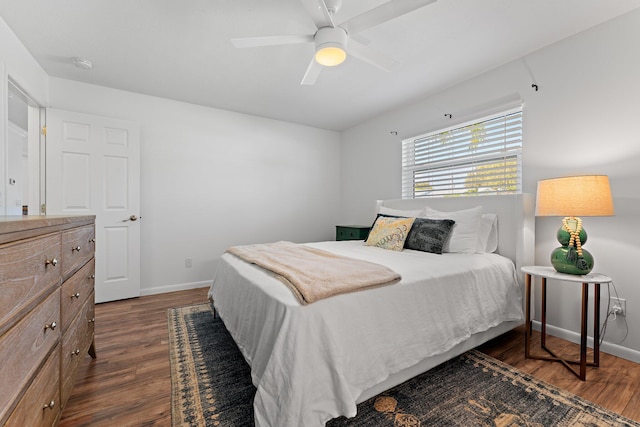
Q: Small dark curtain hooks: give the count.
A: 3